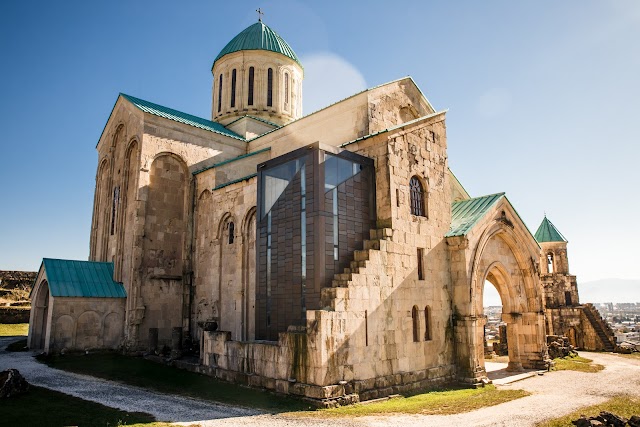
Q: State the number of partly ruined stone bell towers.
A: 1